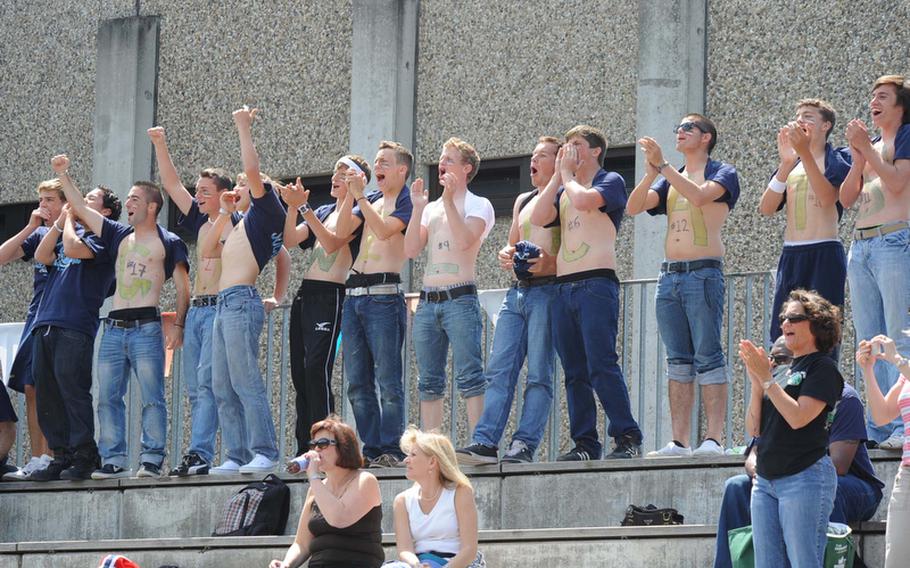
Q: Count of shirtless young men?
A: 11